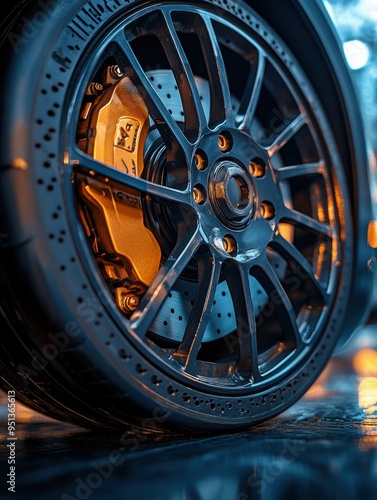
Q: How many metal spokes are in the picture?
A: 13